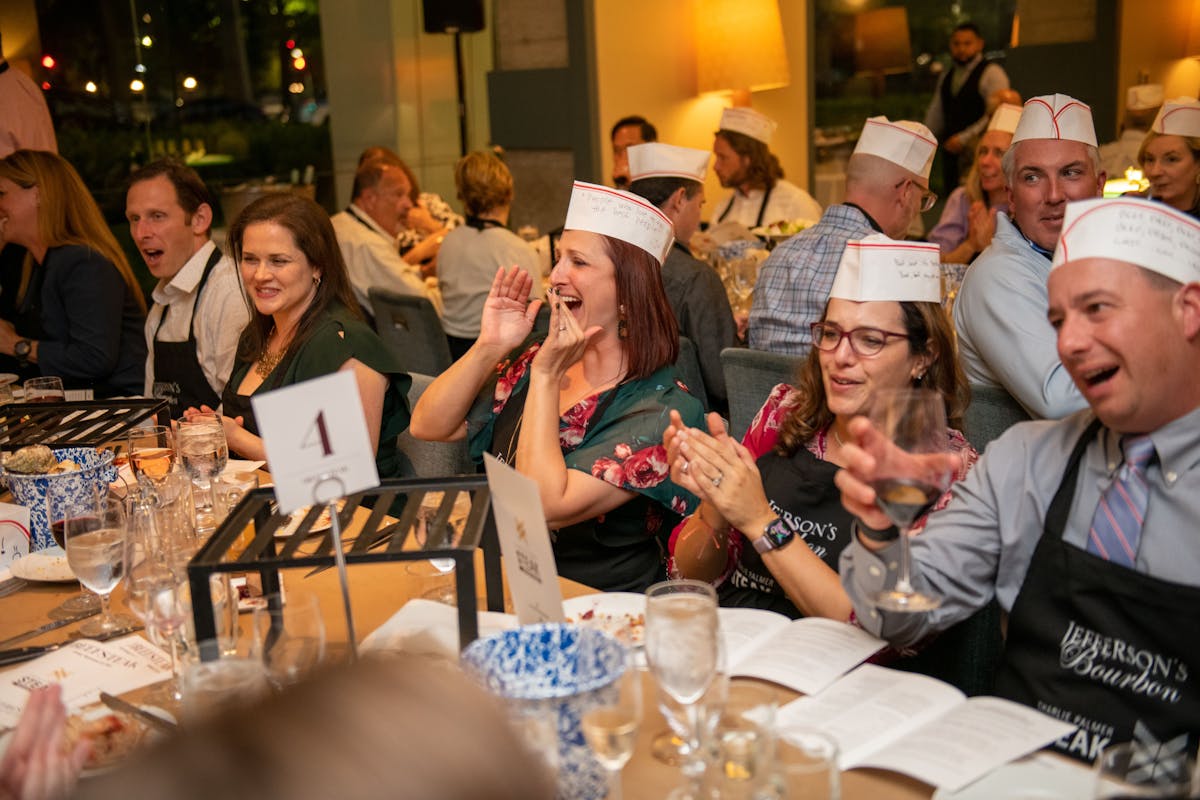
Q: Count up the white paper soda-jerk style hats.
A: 10